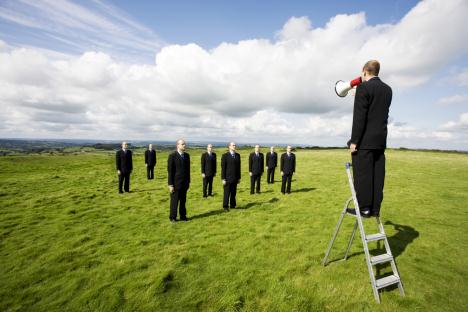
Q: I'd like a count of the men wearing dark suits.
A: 9